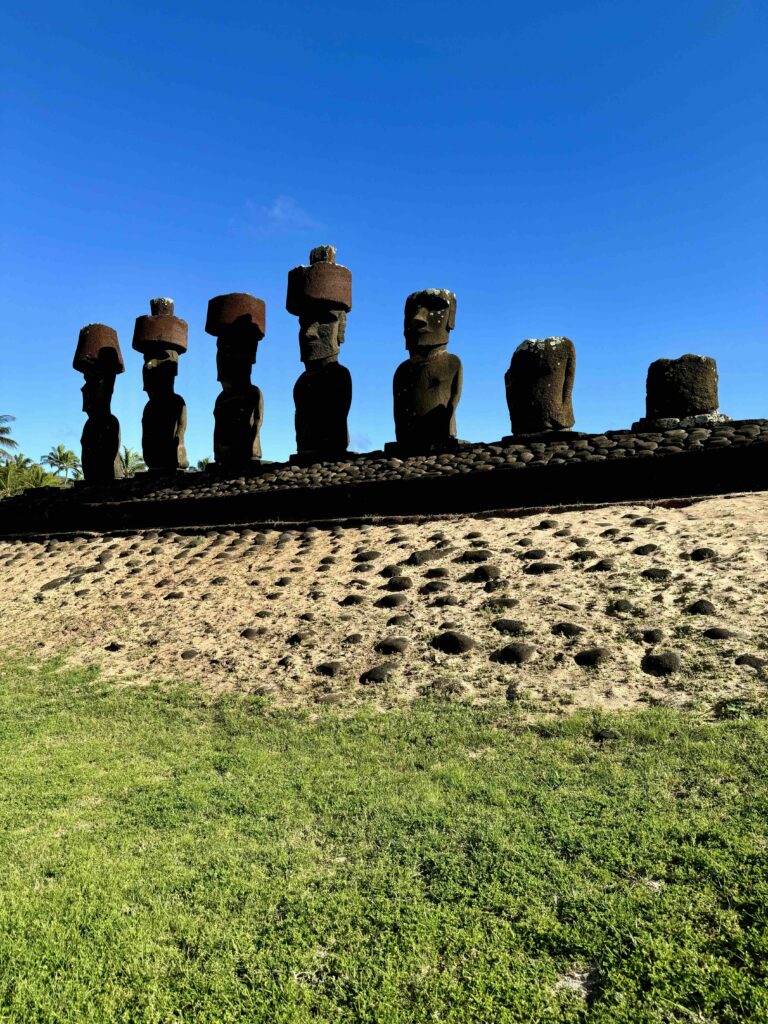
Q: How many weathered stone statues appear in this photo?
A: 7